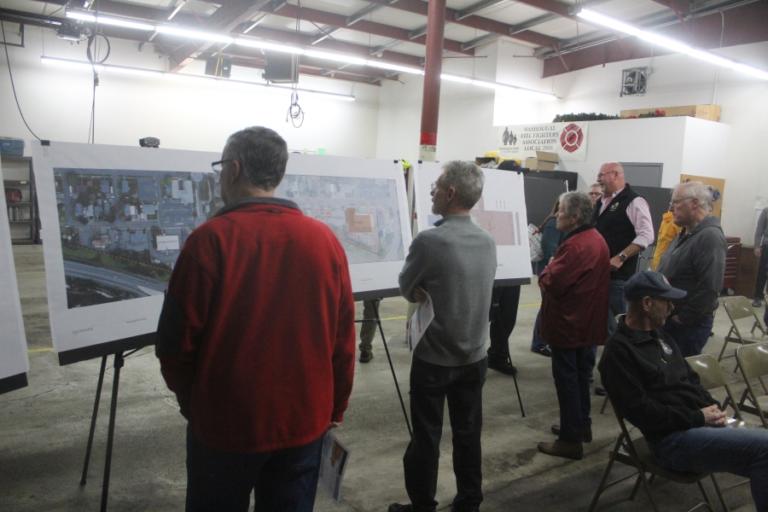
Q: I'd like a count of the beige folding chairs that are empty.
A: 3